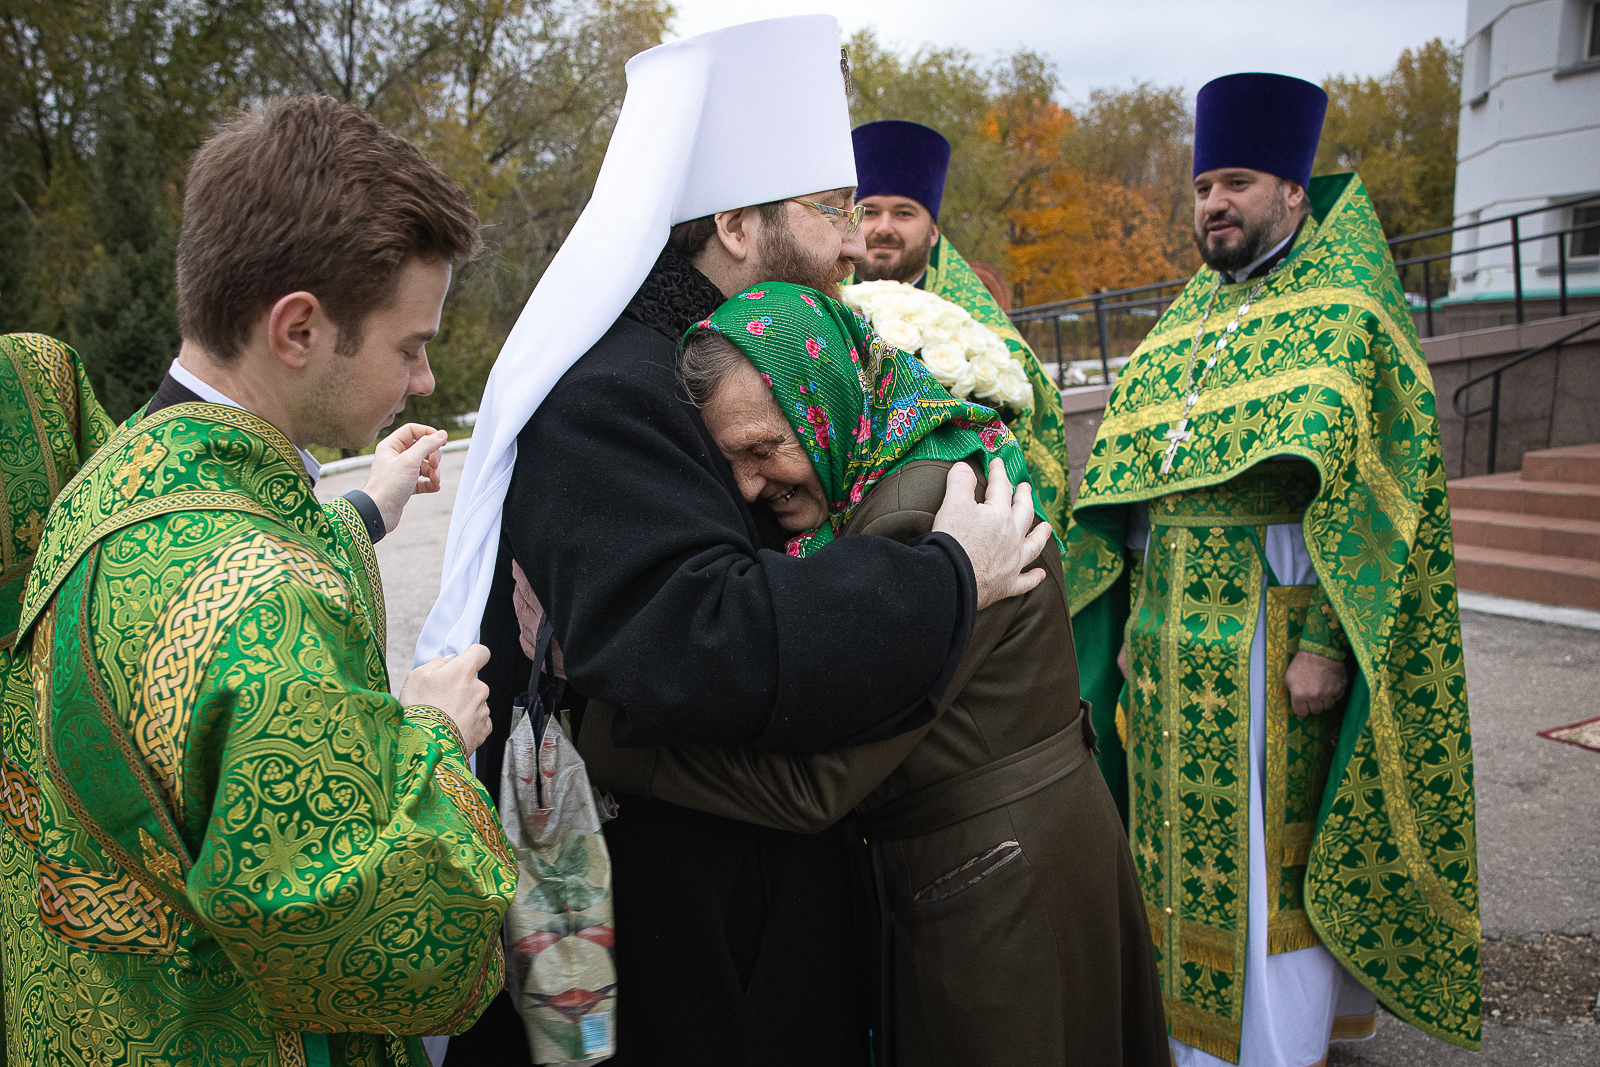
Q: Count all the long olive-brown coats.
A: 1